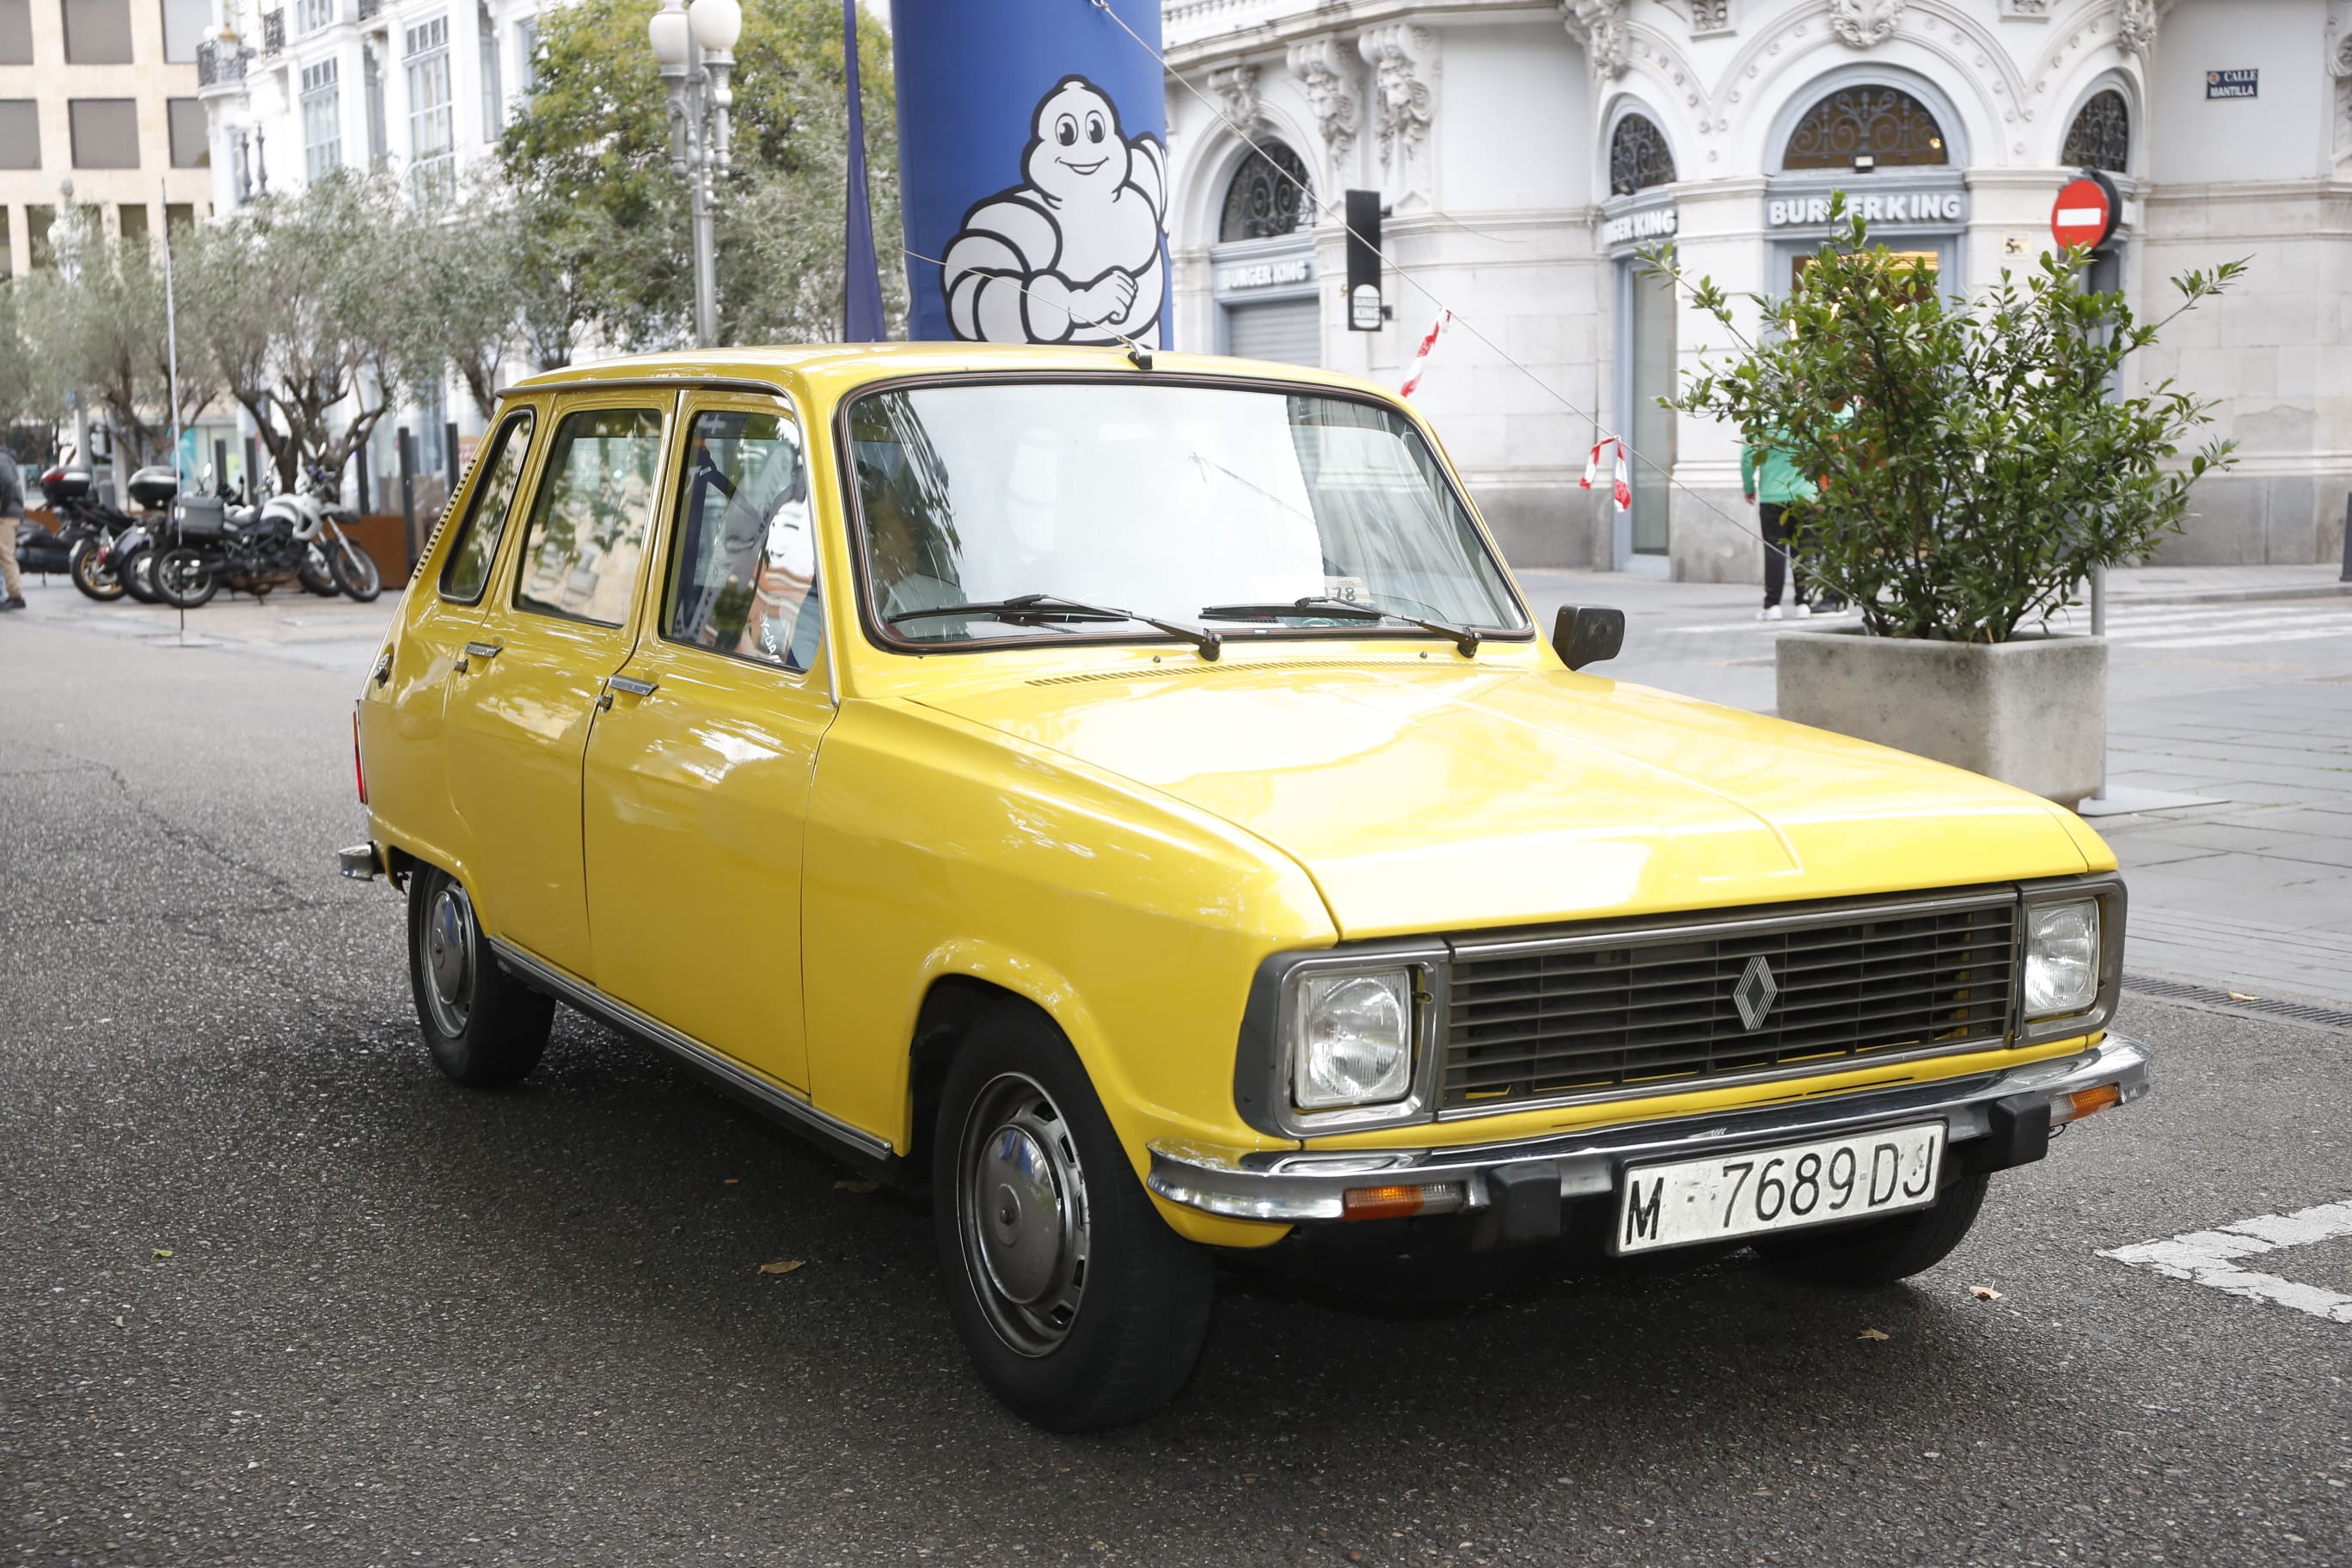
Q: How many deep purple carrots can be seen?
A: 0